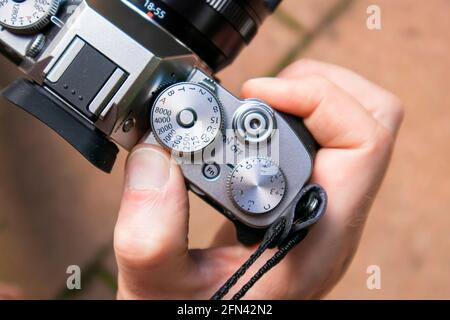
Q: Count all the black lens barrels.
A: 1